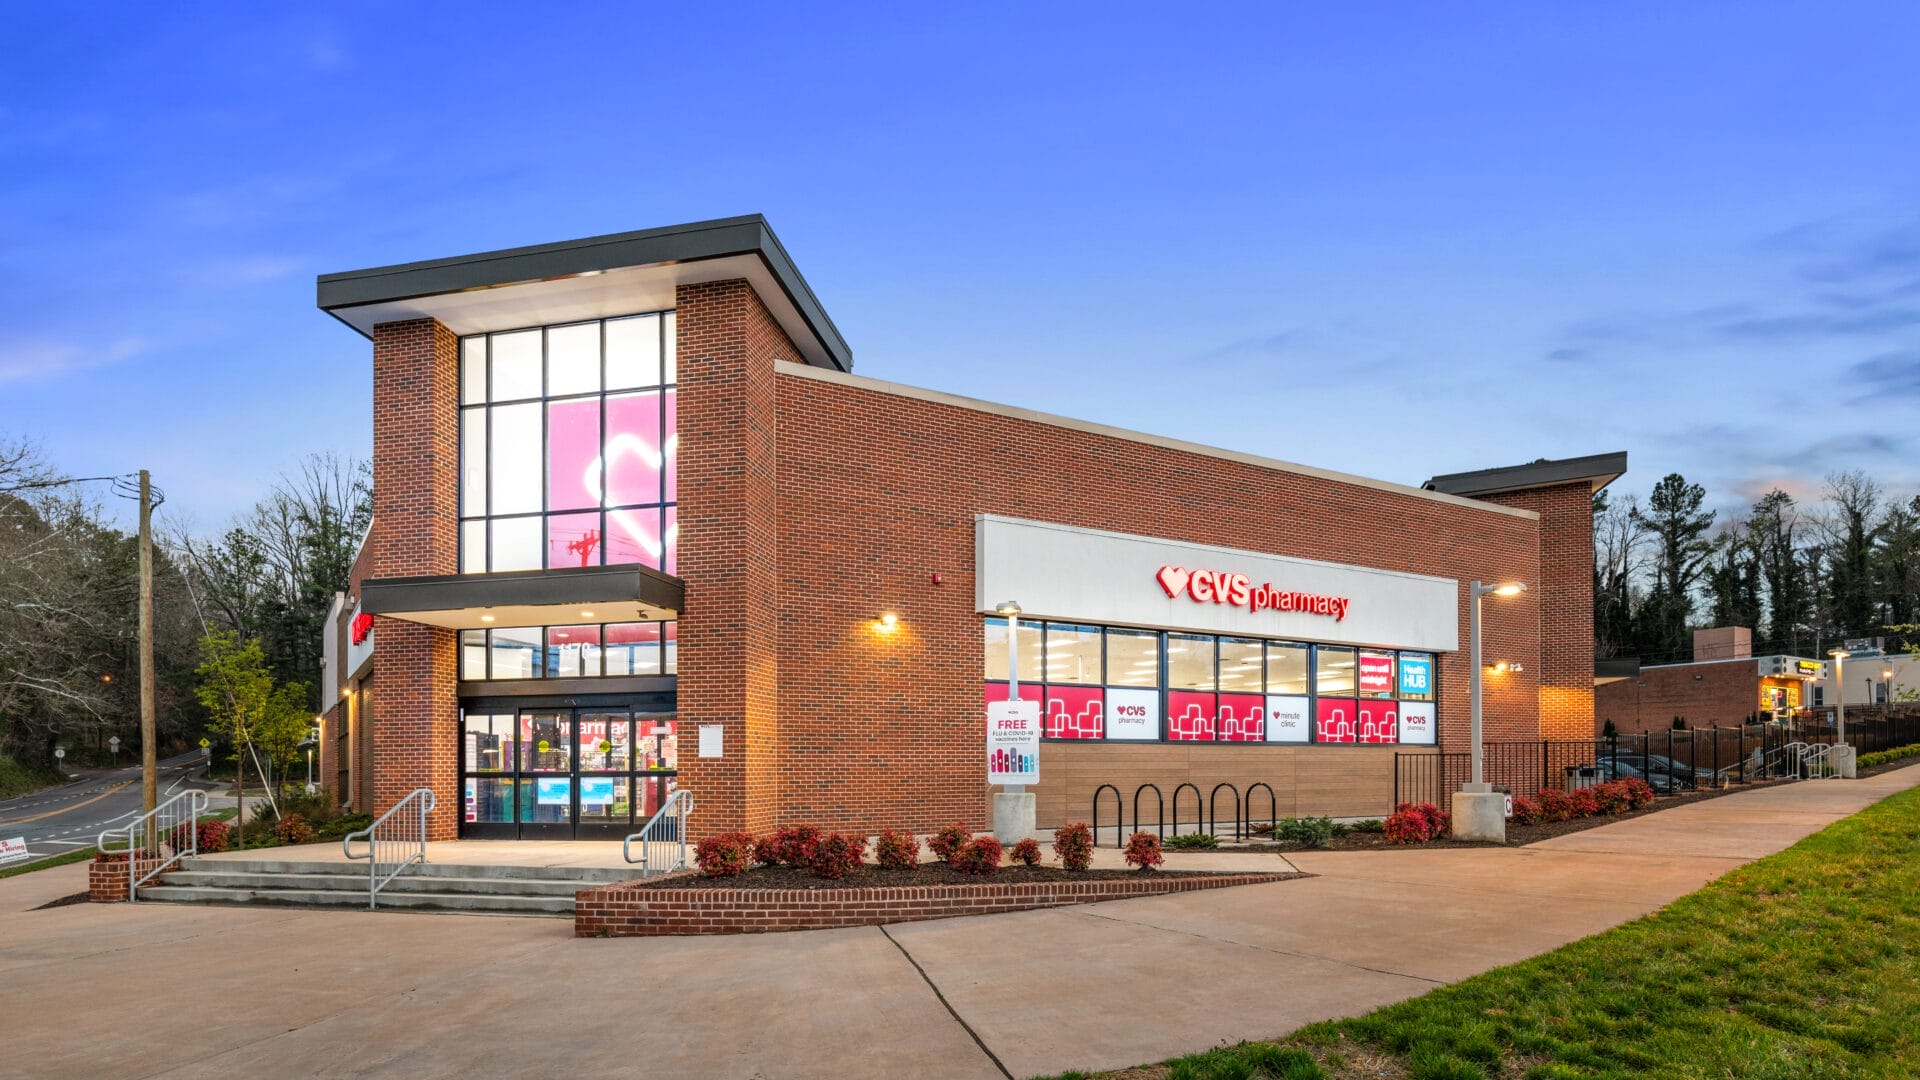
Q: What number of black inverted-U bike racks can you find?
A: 5